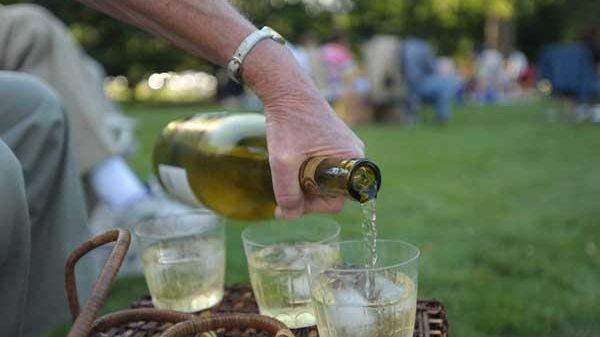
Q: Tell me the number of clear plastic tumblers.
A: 3